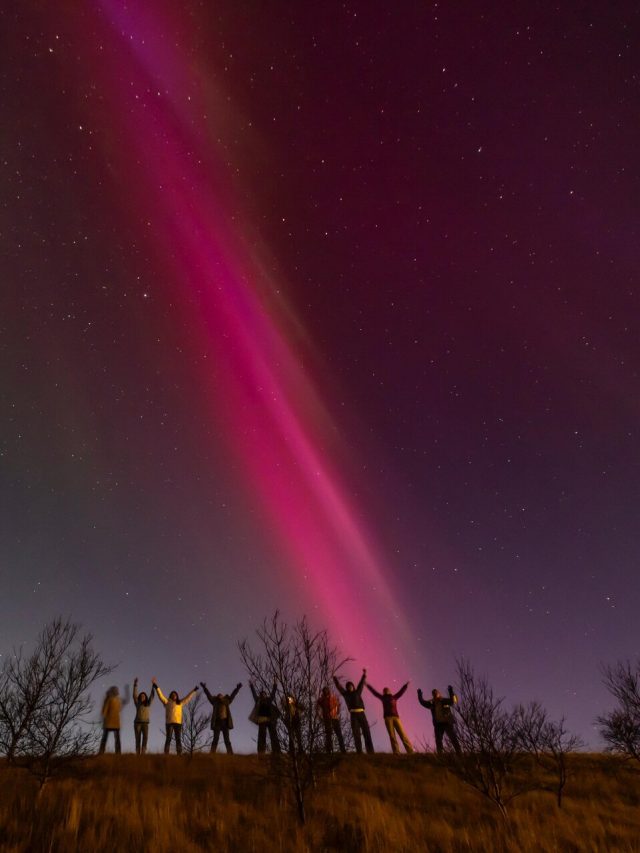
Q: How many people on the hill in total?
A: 10